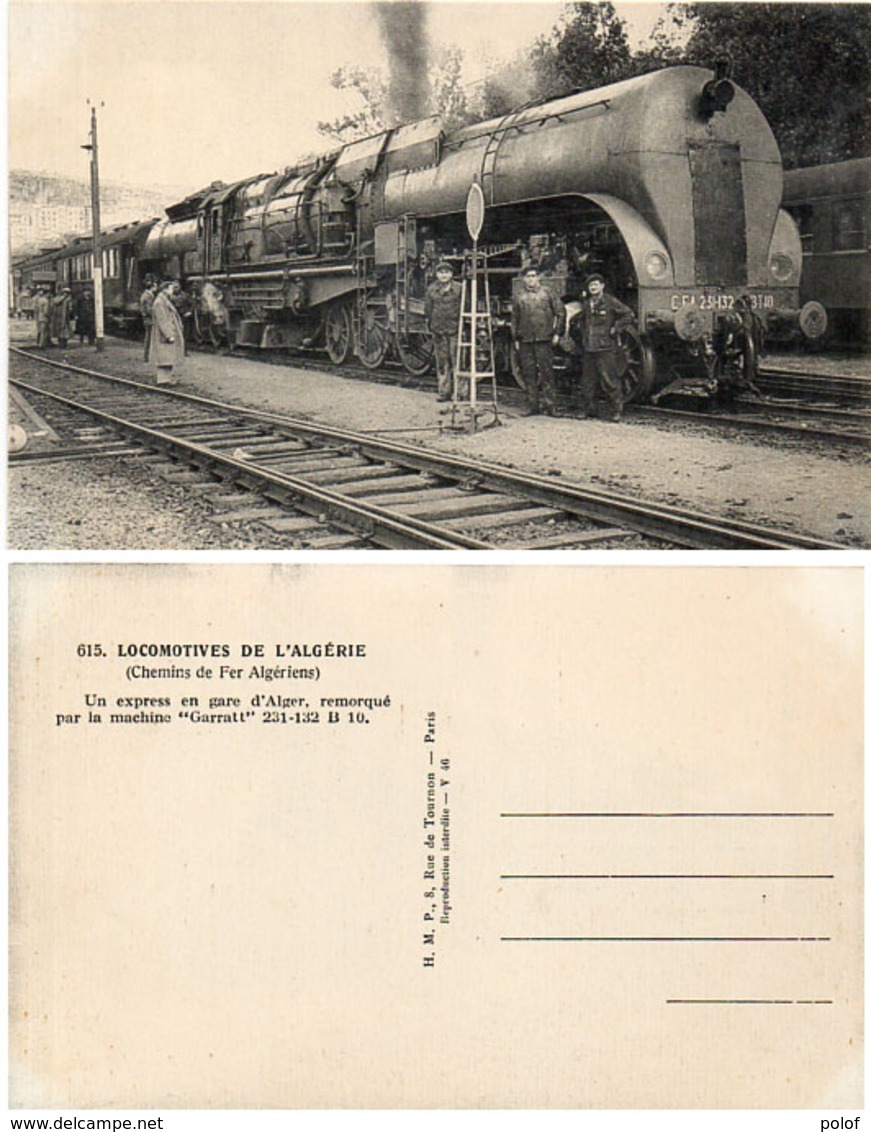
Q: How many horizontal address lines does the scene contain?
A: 4